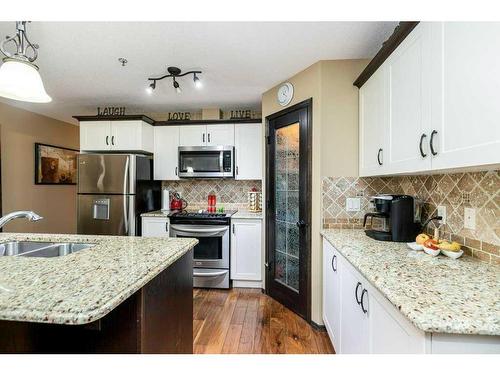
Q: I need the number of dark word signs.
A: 3